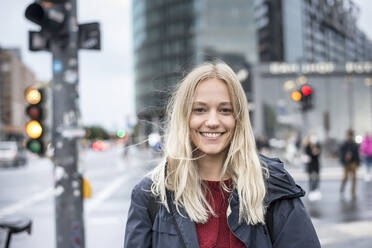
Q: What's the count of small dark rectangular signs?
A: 2